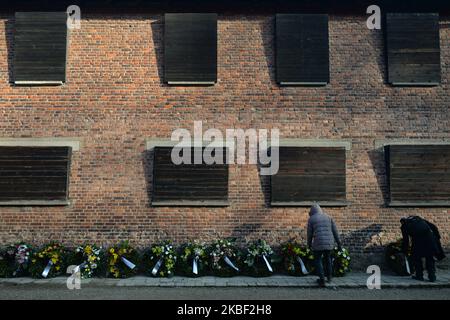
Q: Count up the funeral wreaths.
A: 11